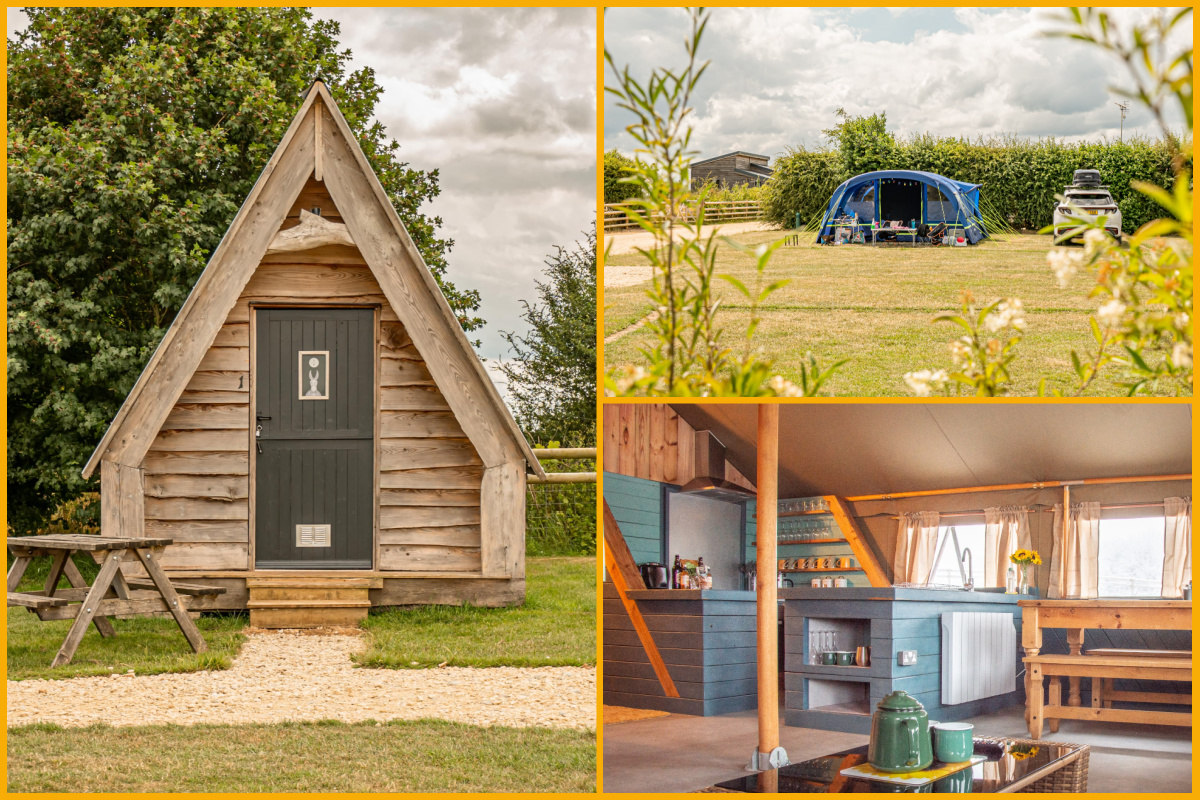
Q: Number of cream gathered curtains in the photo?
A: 4